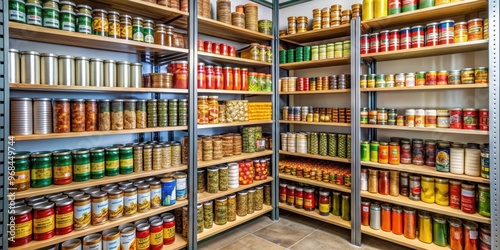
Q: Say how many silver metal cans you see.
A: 11